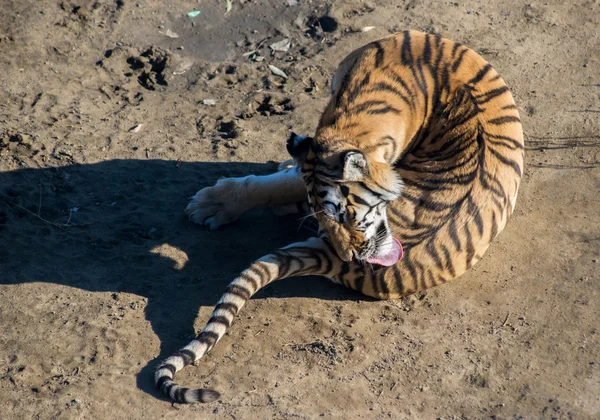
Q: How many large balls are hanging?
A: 0